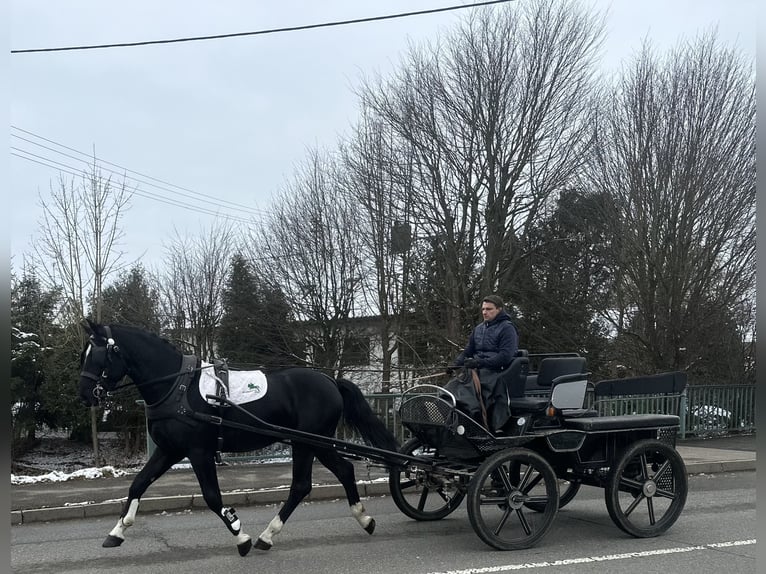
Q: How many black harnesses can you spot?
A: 1